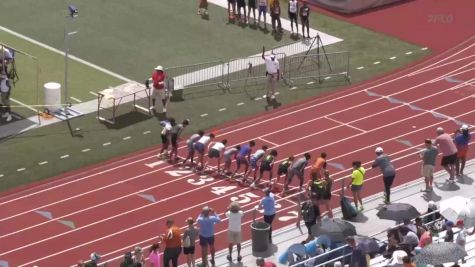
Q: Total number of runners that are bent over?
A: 12